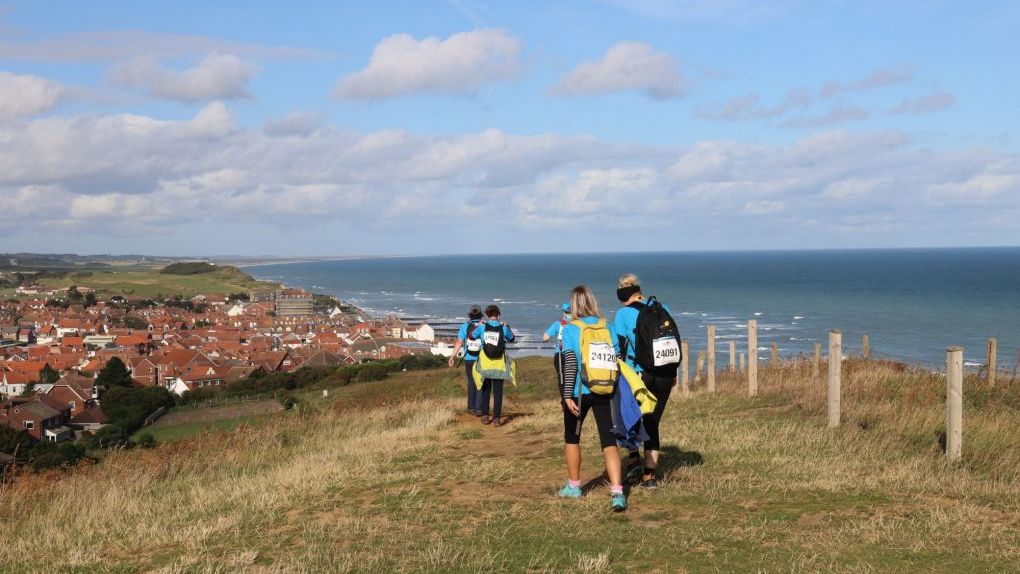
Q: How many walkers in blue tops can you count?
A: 5